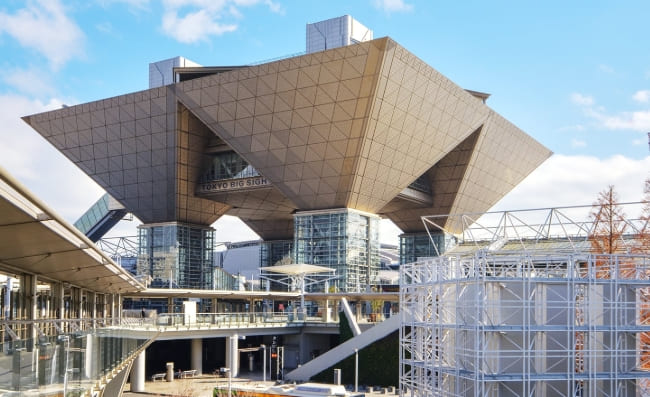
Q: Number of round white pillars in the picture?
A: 3